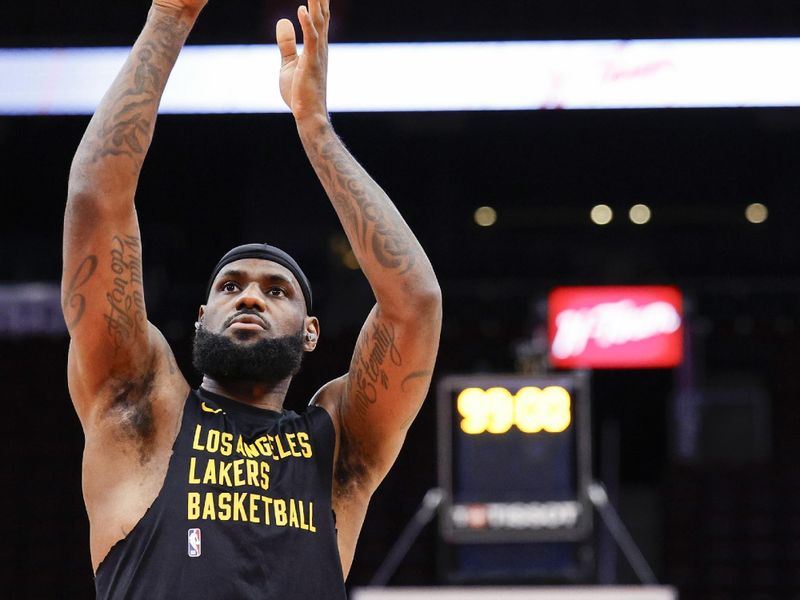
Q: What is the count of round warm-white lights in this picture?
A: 4